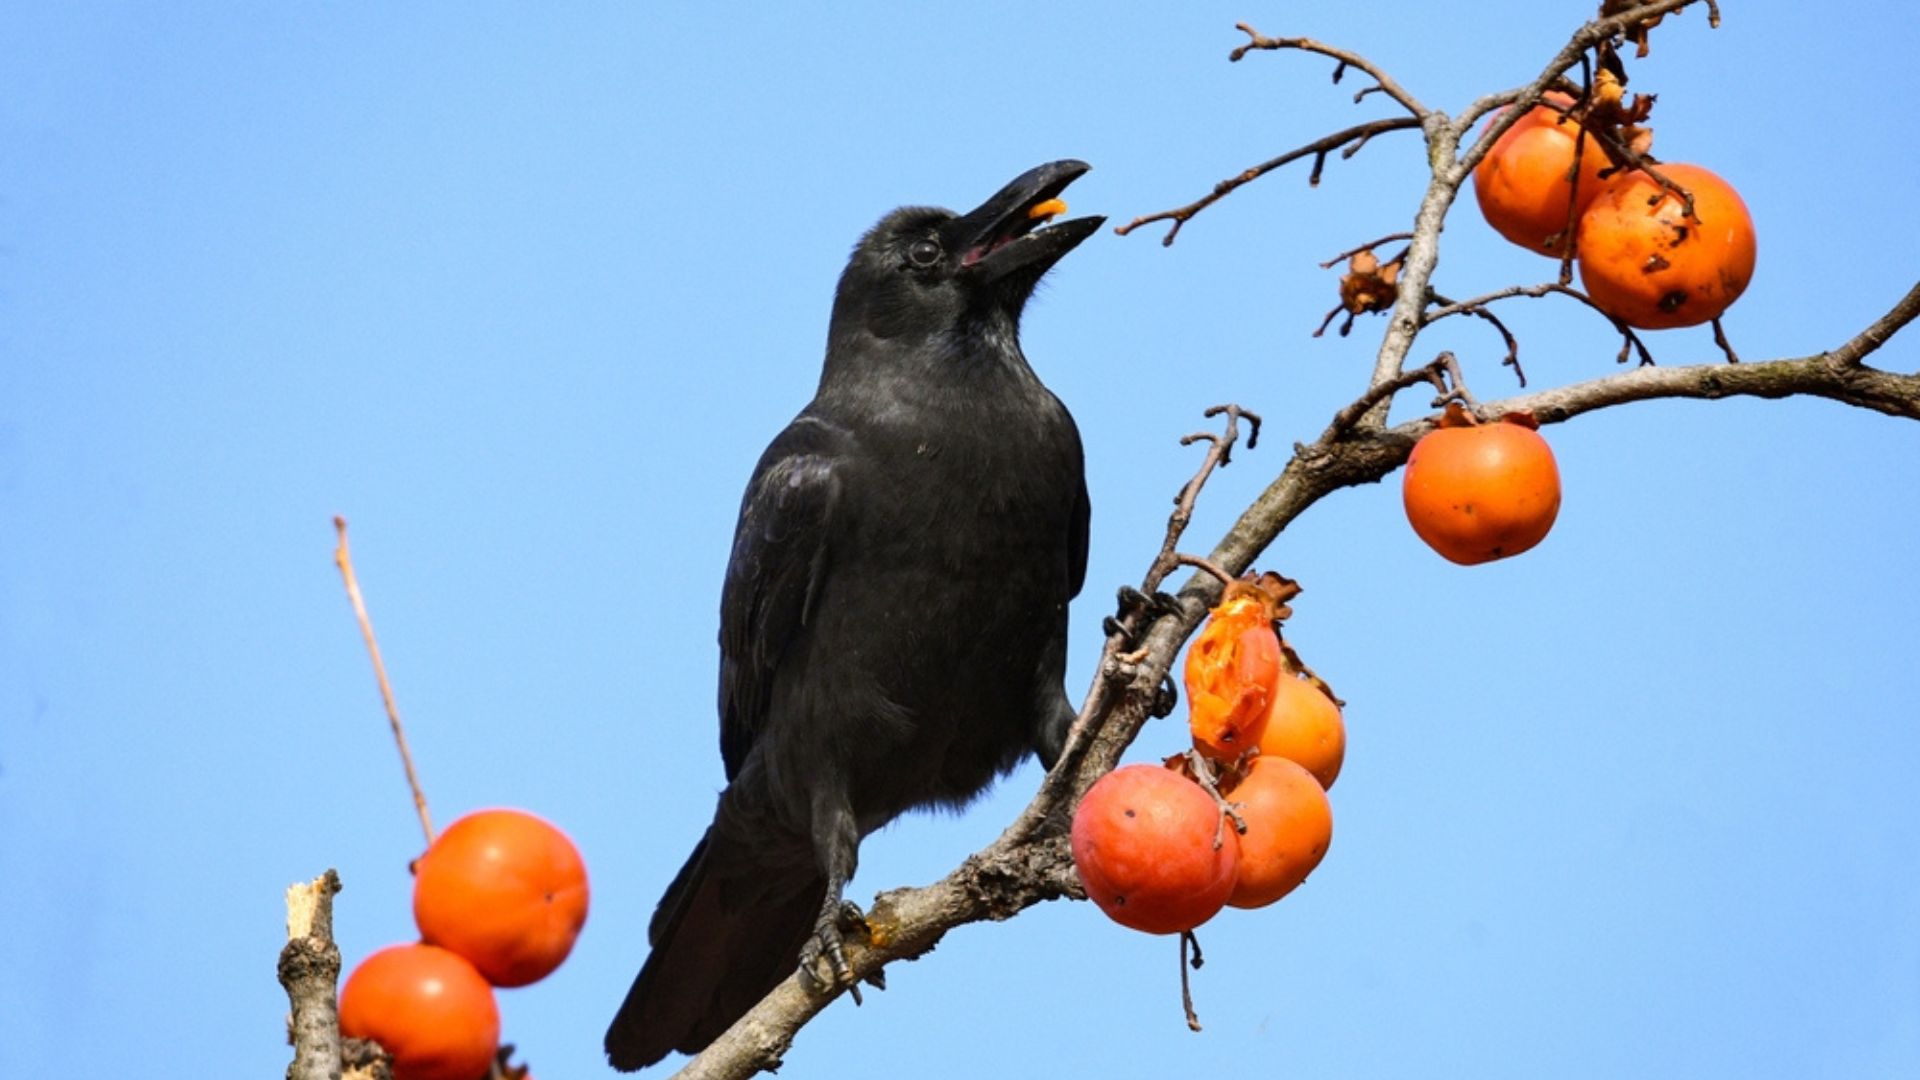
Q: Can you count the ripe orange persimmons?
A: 9